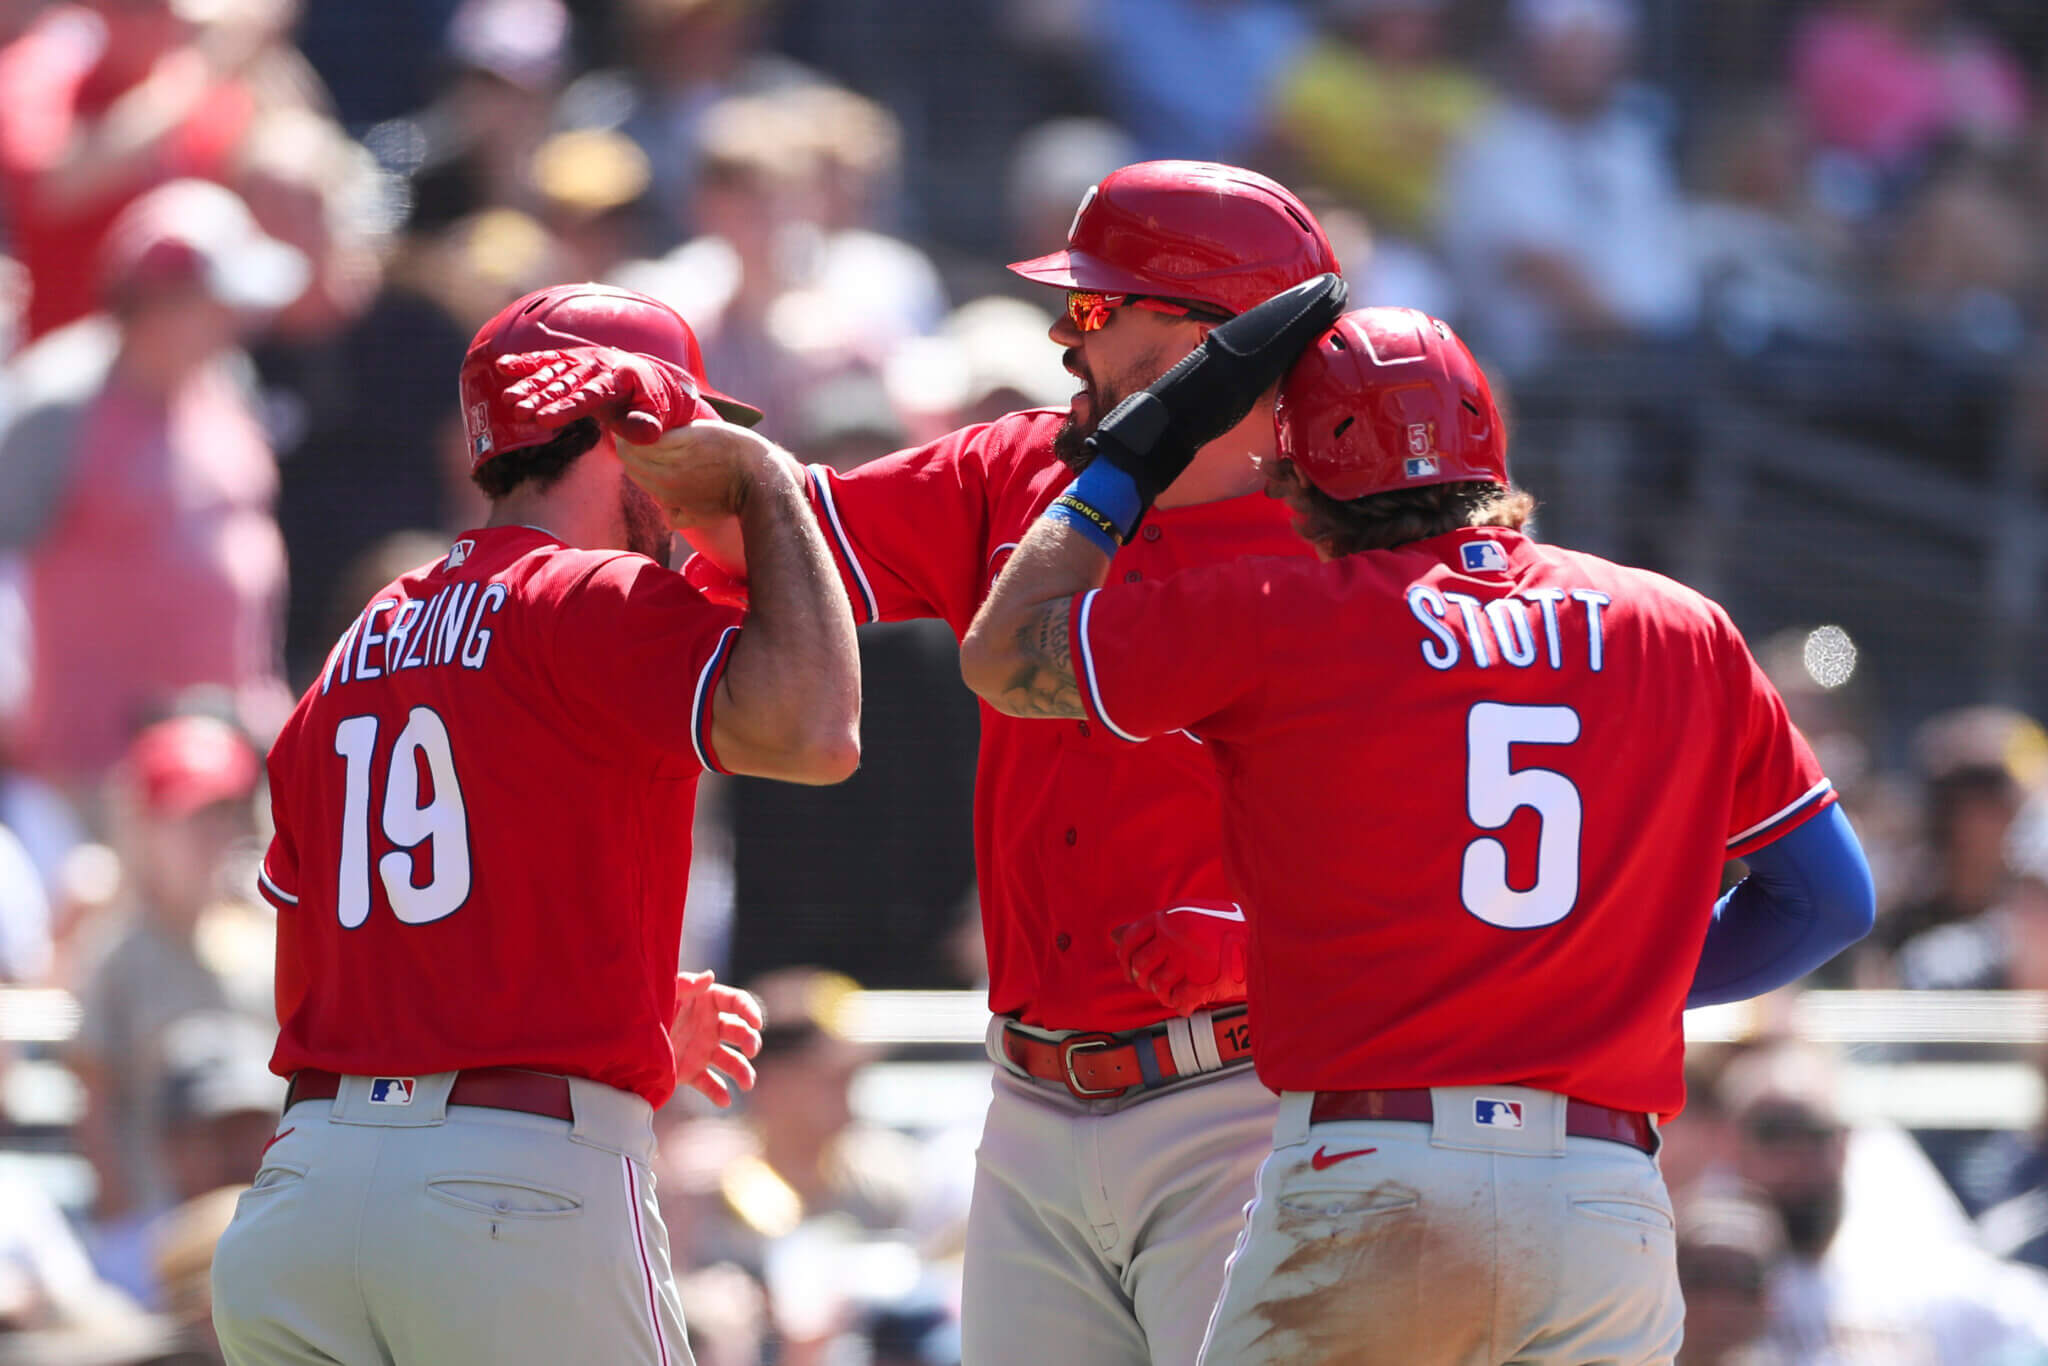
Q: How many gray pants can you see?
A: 3